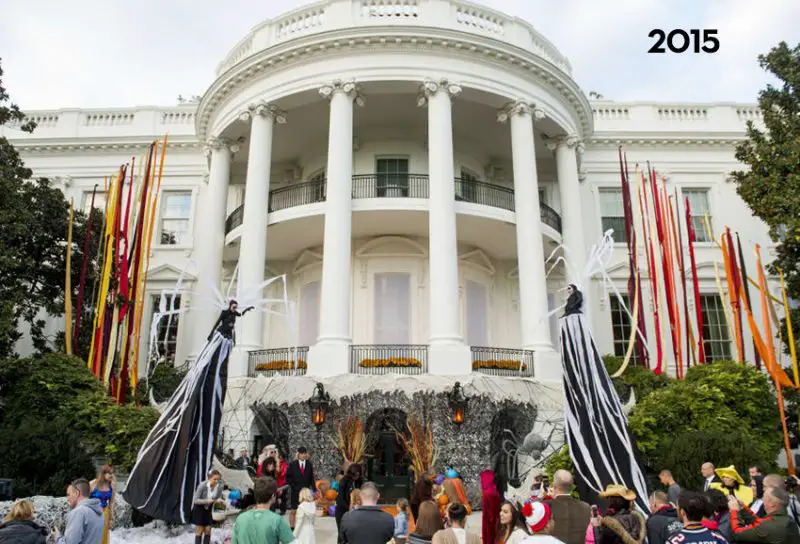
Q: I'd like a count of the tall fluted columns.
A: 6